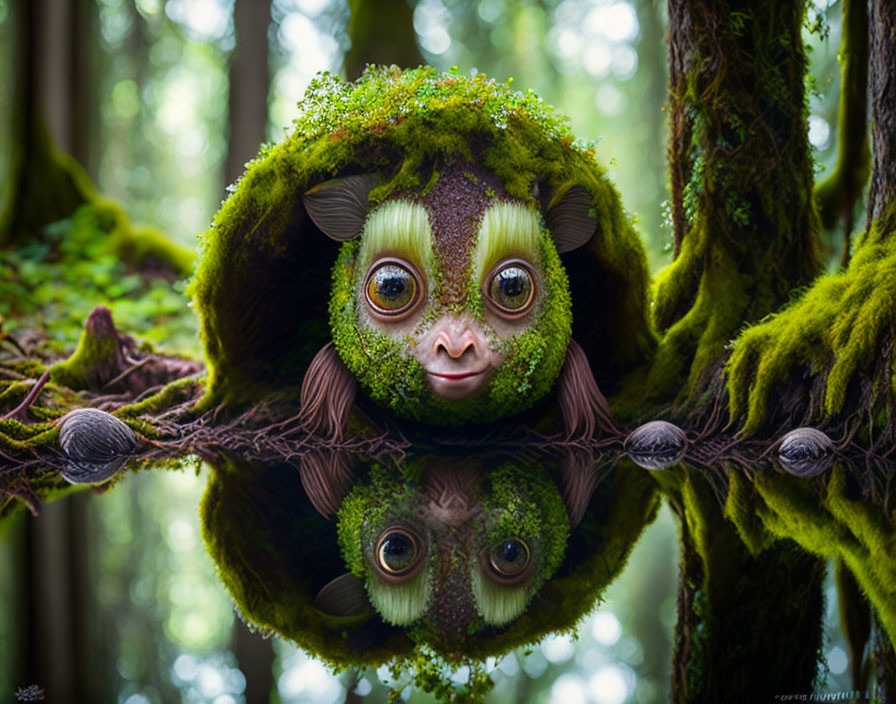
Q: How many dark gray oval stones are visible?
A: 3